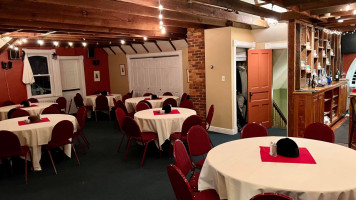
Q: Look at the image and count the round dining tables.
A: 6